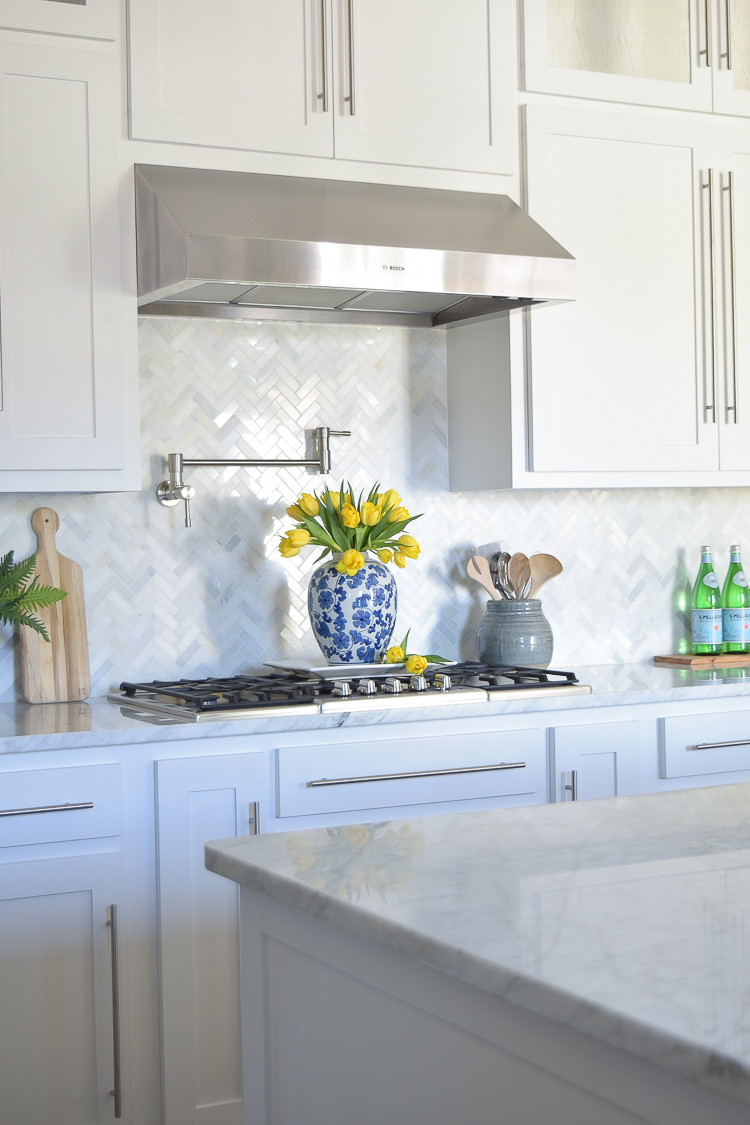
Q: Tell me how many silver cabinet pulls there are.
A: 12